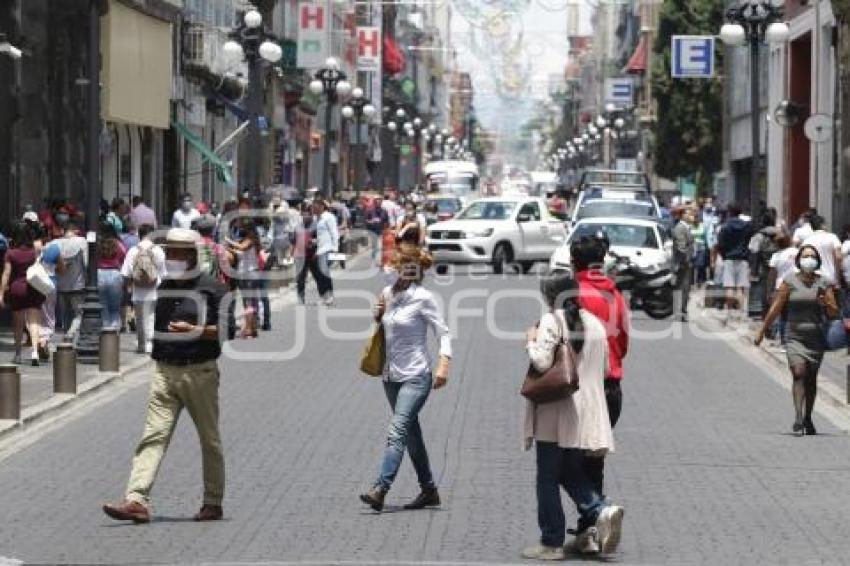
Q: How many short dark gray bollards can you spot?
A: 3